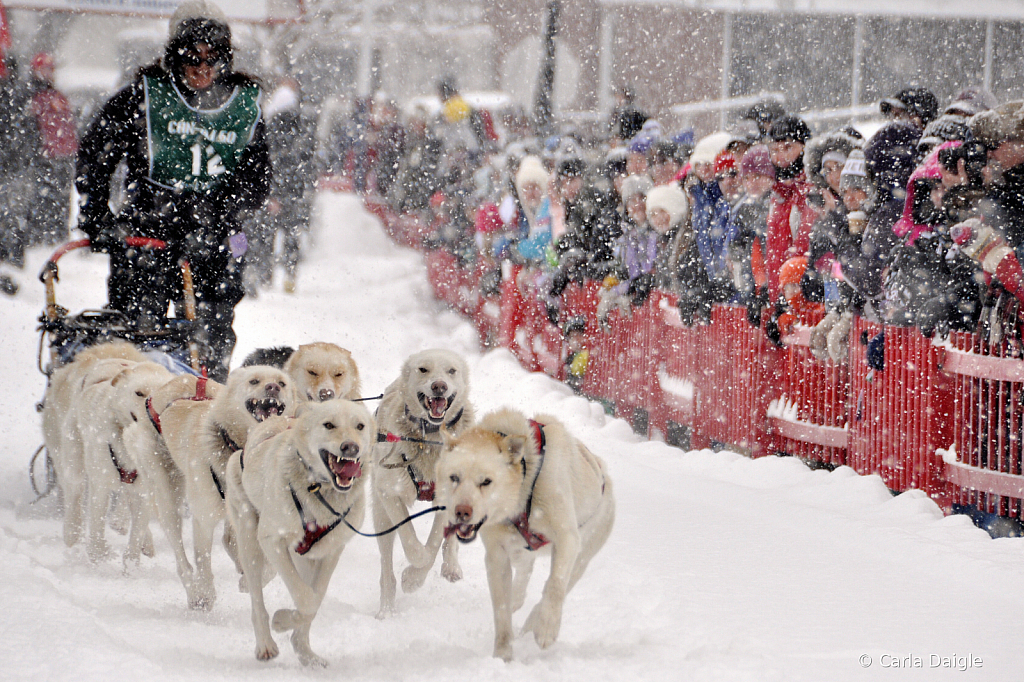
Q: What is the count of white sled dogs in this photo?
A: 7